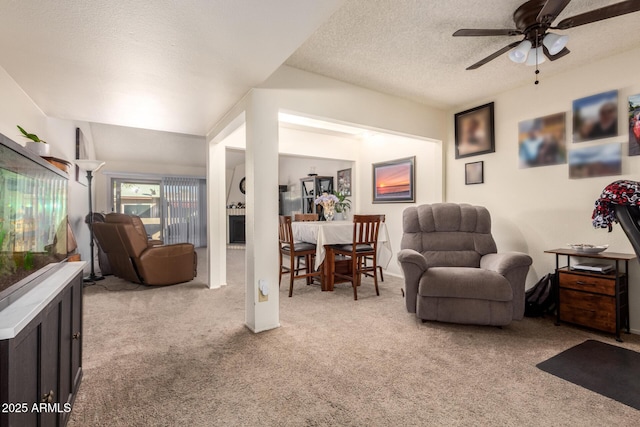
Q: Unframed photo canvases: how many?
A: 4